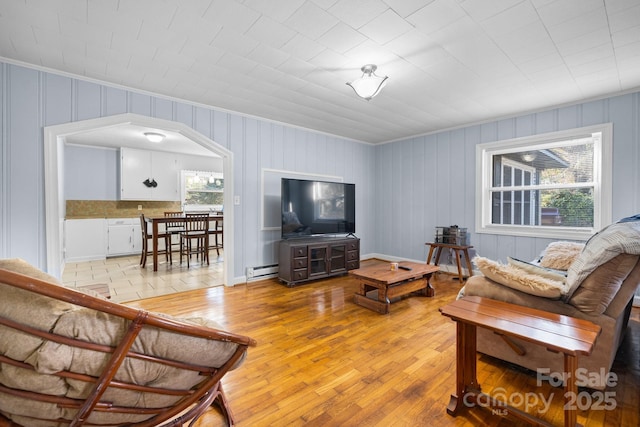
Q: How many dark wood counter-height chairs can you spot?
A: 4